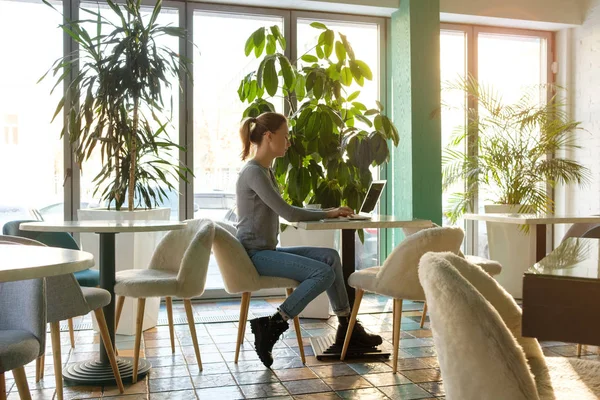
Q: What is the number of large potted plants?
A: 3